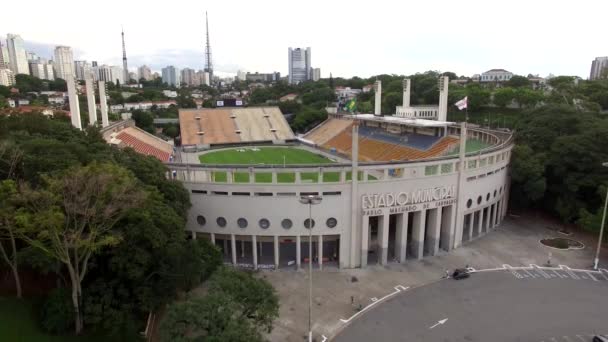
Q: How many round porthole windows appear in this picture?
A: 13